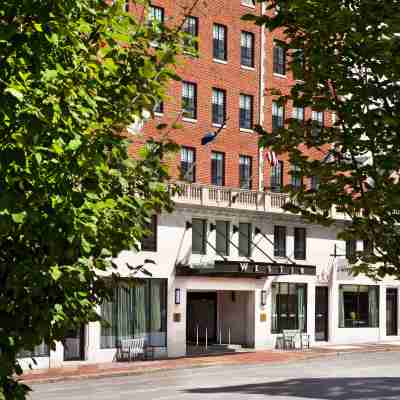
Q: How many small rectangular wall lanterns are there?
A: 2